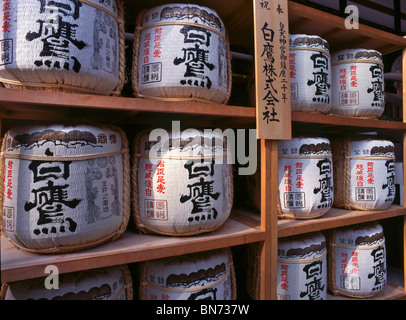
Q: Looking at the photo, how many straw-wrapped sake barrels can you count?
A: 12